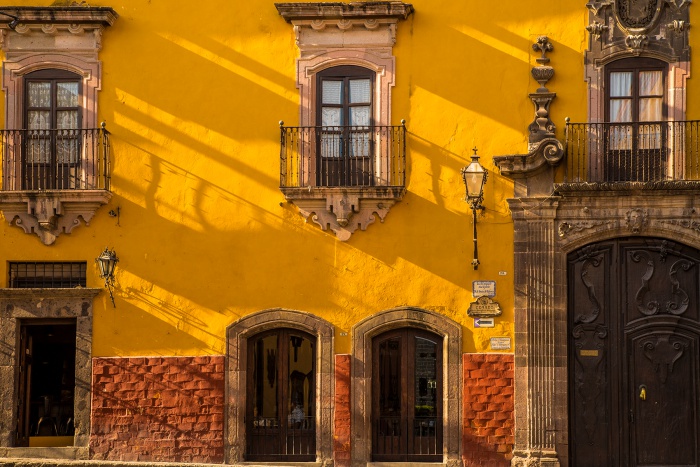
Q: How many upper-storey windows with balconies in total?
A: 3